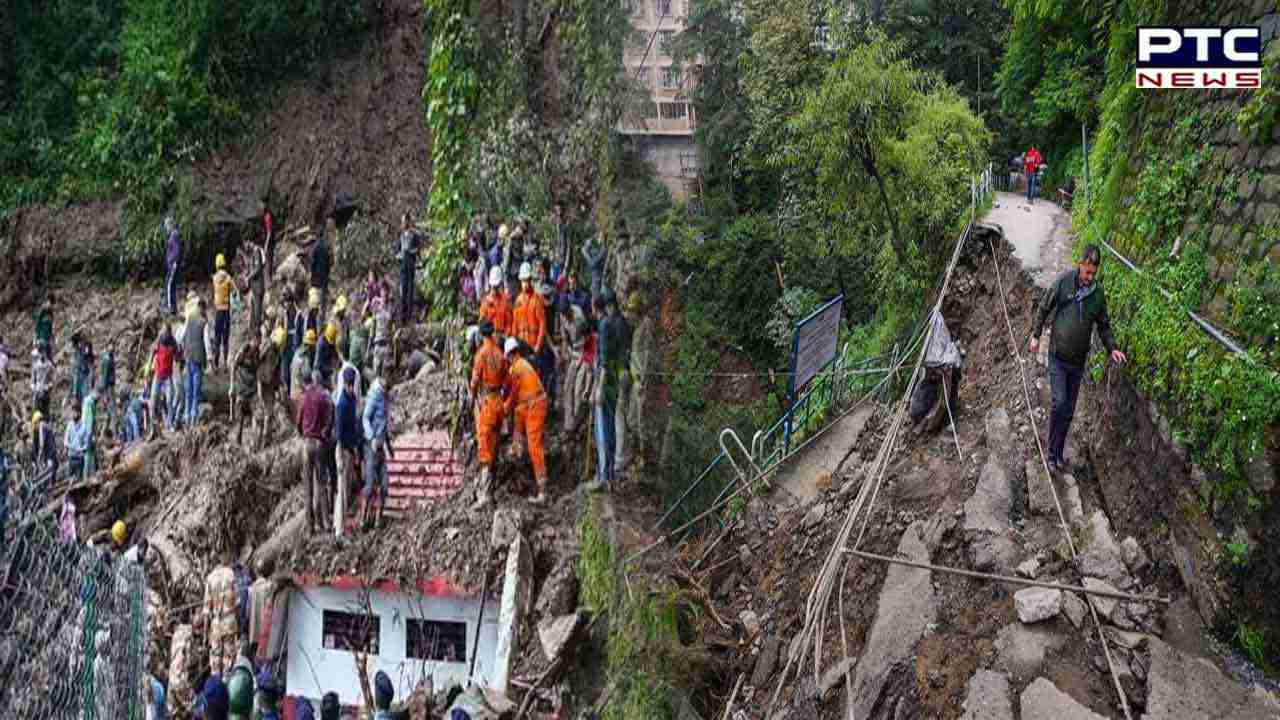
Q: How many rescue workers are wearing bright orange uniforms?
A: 4